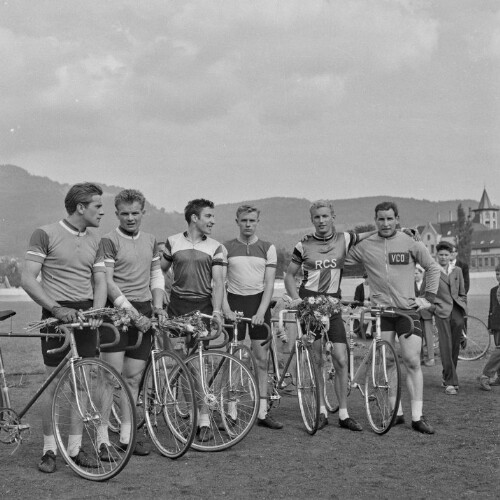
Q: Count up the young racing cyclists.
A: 6